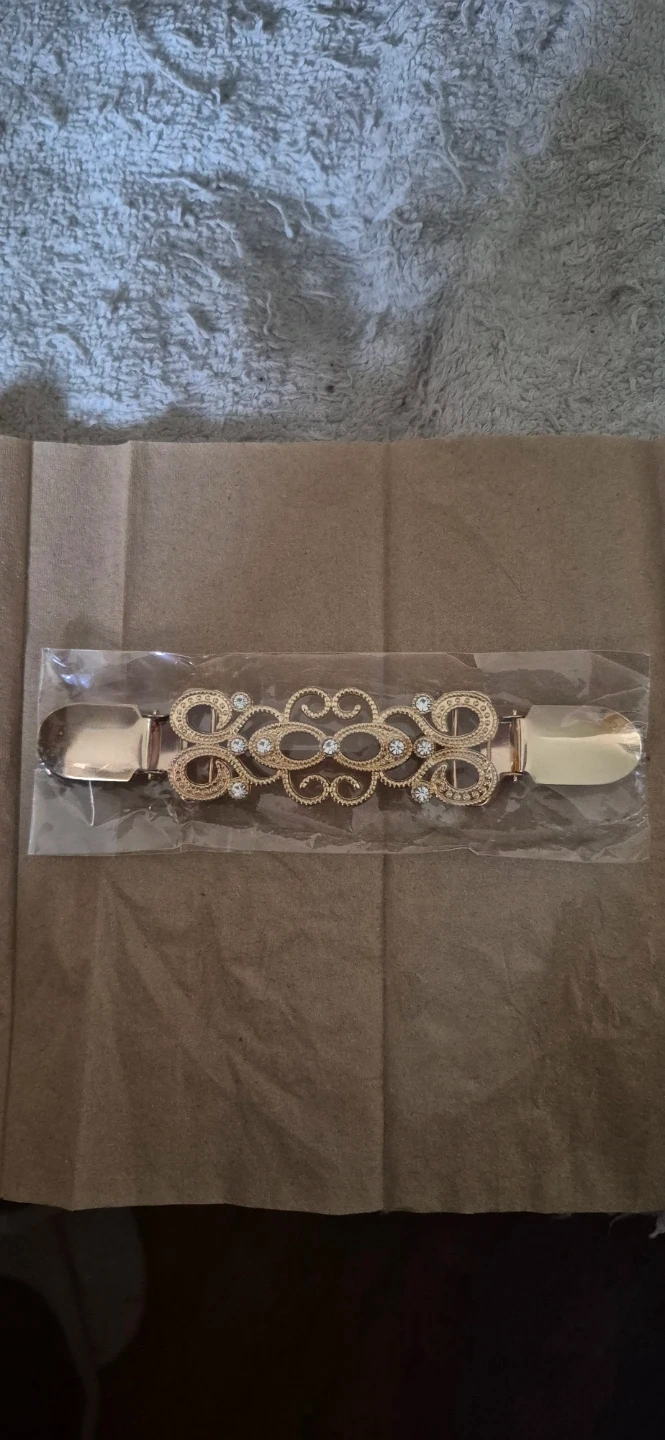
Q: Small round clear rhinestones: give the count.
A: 9